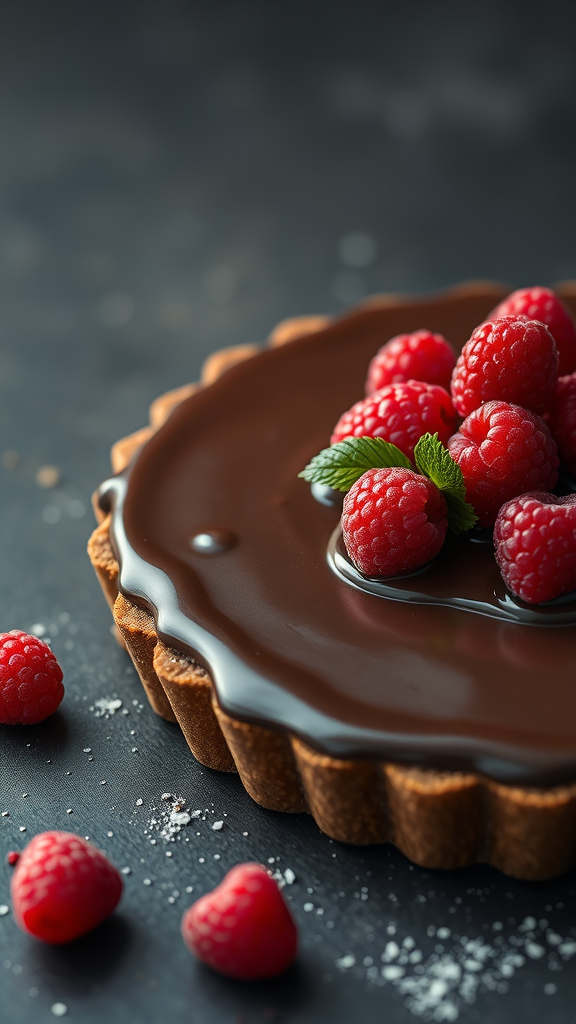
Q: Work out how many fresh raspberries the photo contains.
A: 11